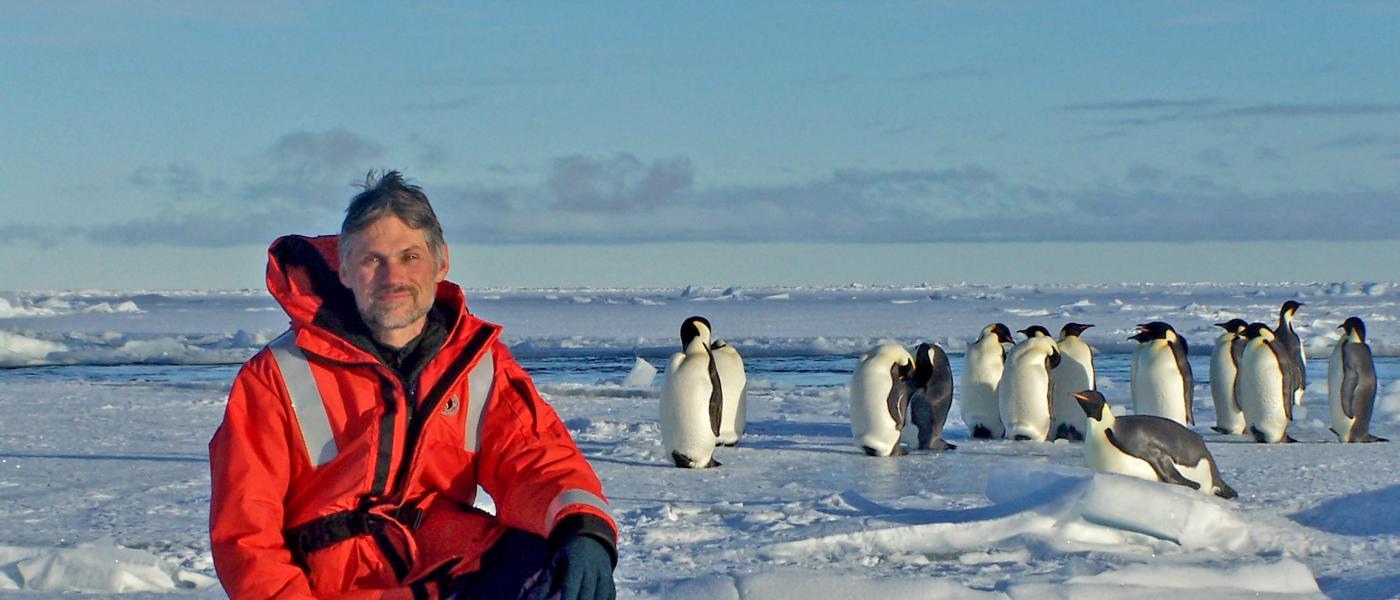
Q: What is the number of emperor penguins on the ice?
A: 15